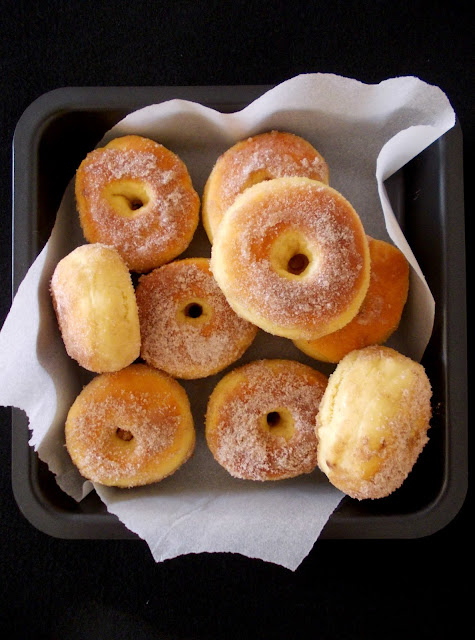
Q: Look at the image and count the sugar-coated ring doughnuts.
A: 9